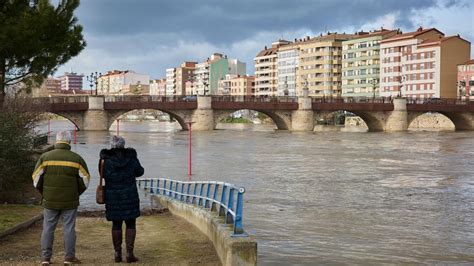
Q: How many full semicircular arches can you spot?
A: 4